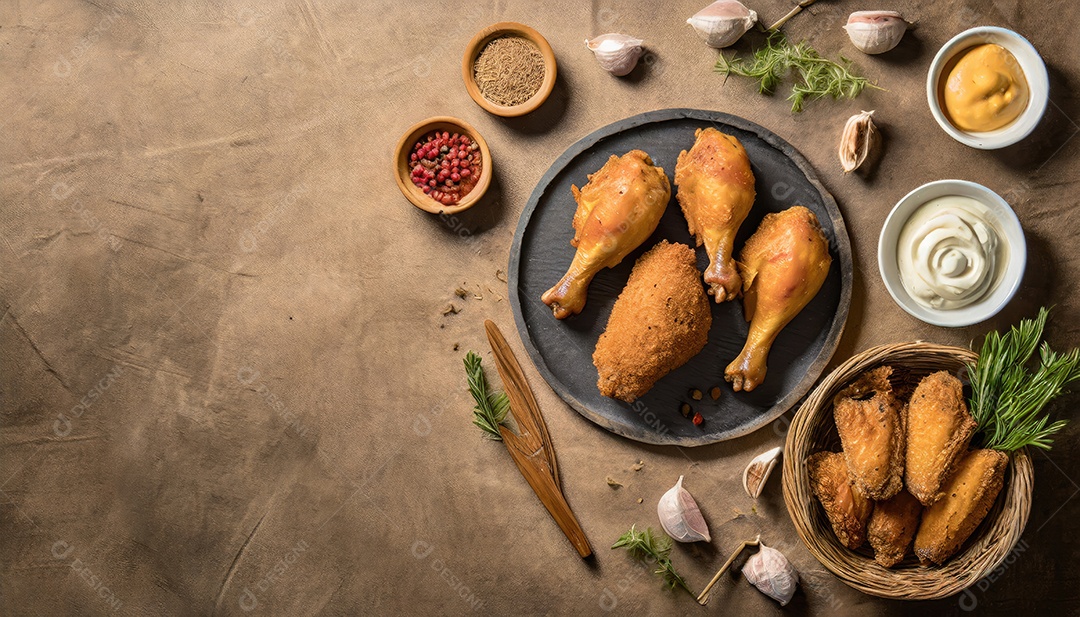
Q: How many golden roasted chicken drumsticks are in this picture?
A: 3